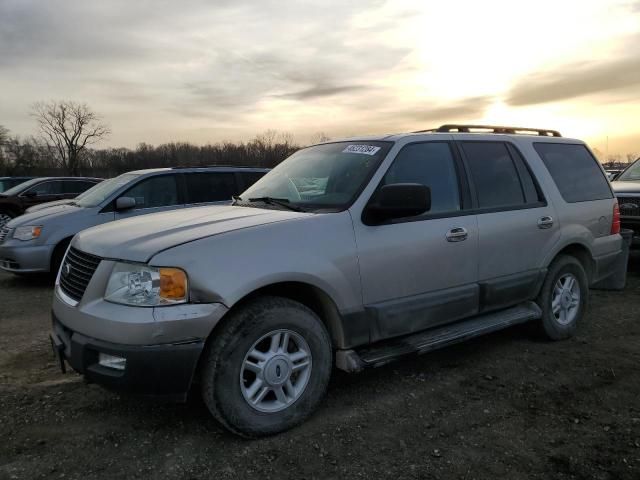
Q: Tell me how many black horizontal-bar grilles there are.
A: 1